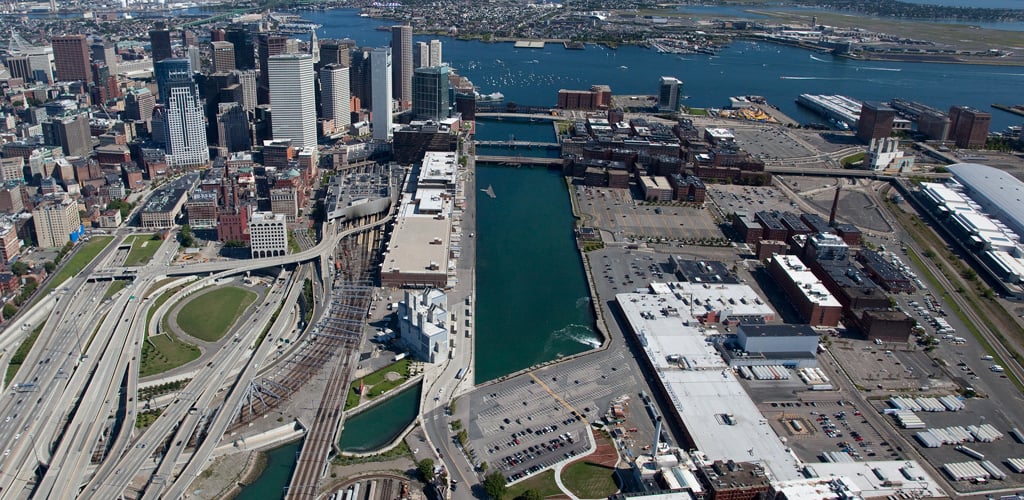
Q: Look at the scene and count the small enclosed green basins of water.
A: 2